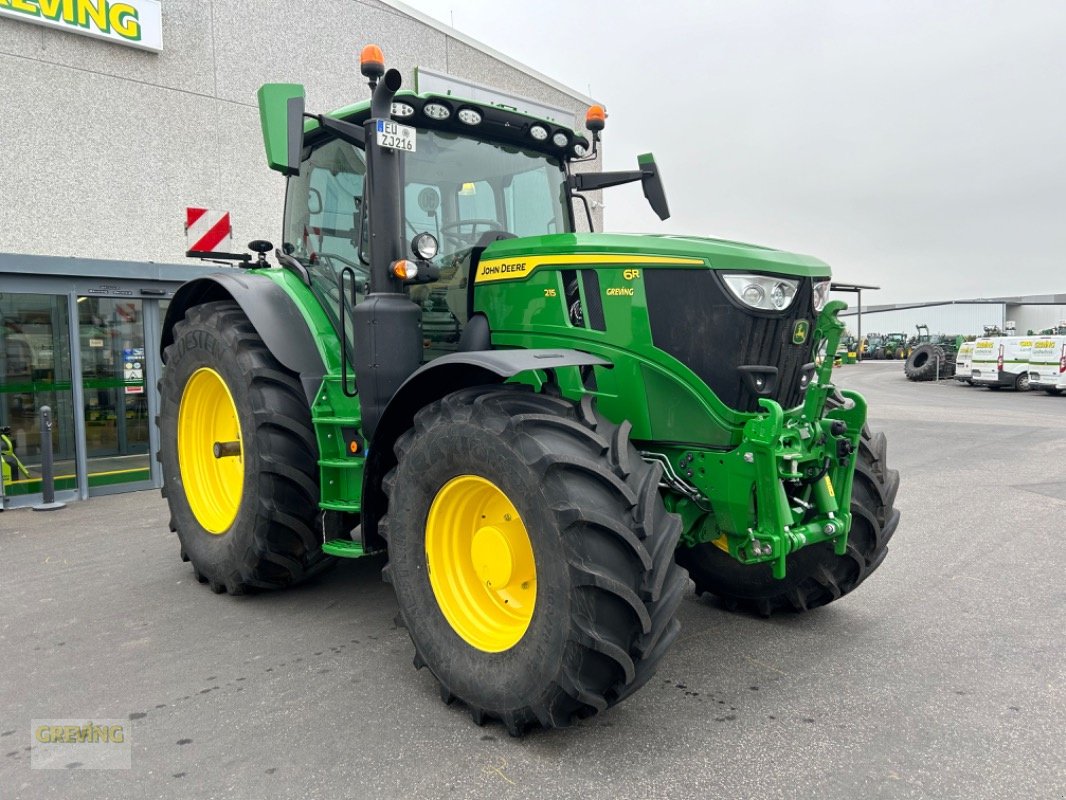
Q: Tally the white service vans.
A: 3